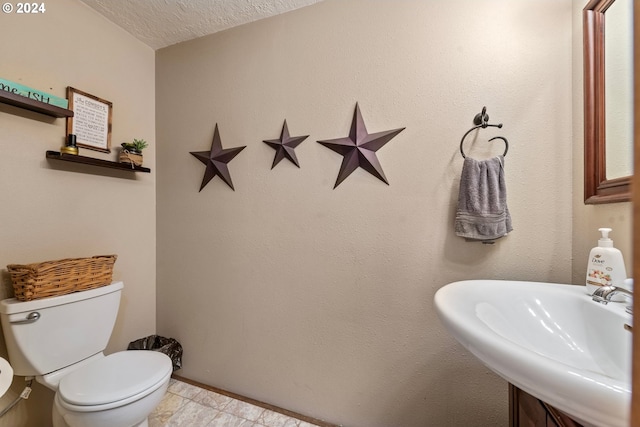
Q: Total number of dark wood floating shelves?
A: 2